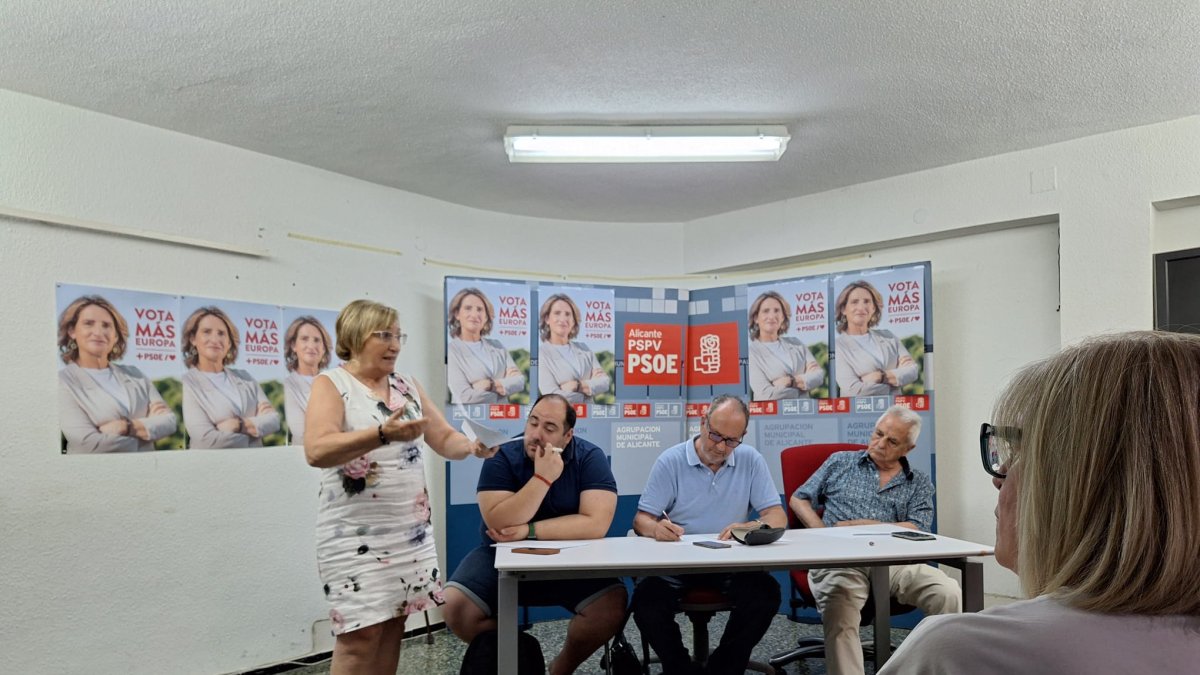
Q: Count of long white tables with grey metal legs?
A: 1